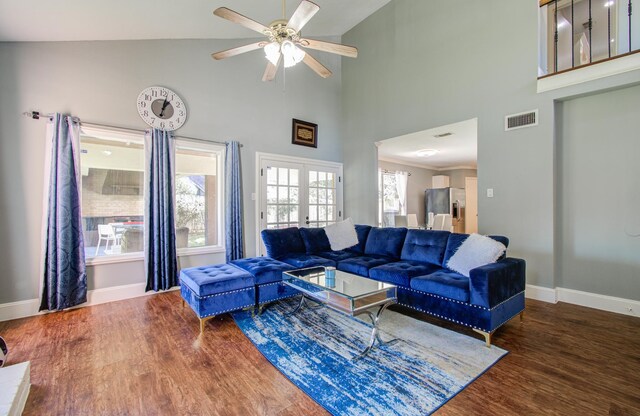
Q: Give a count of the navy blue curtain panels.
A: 3